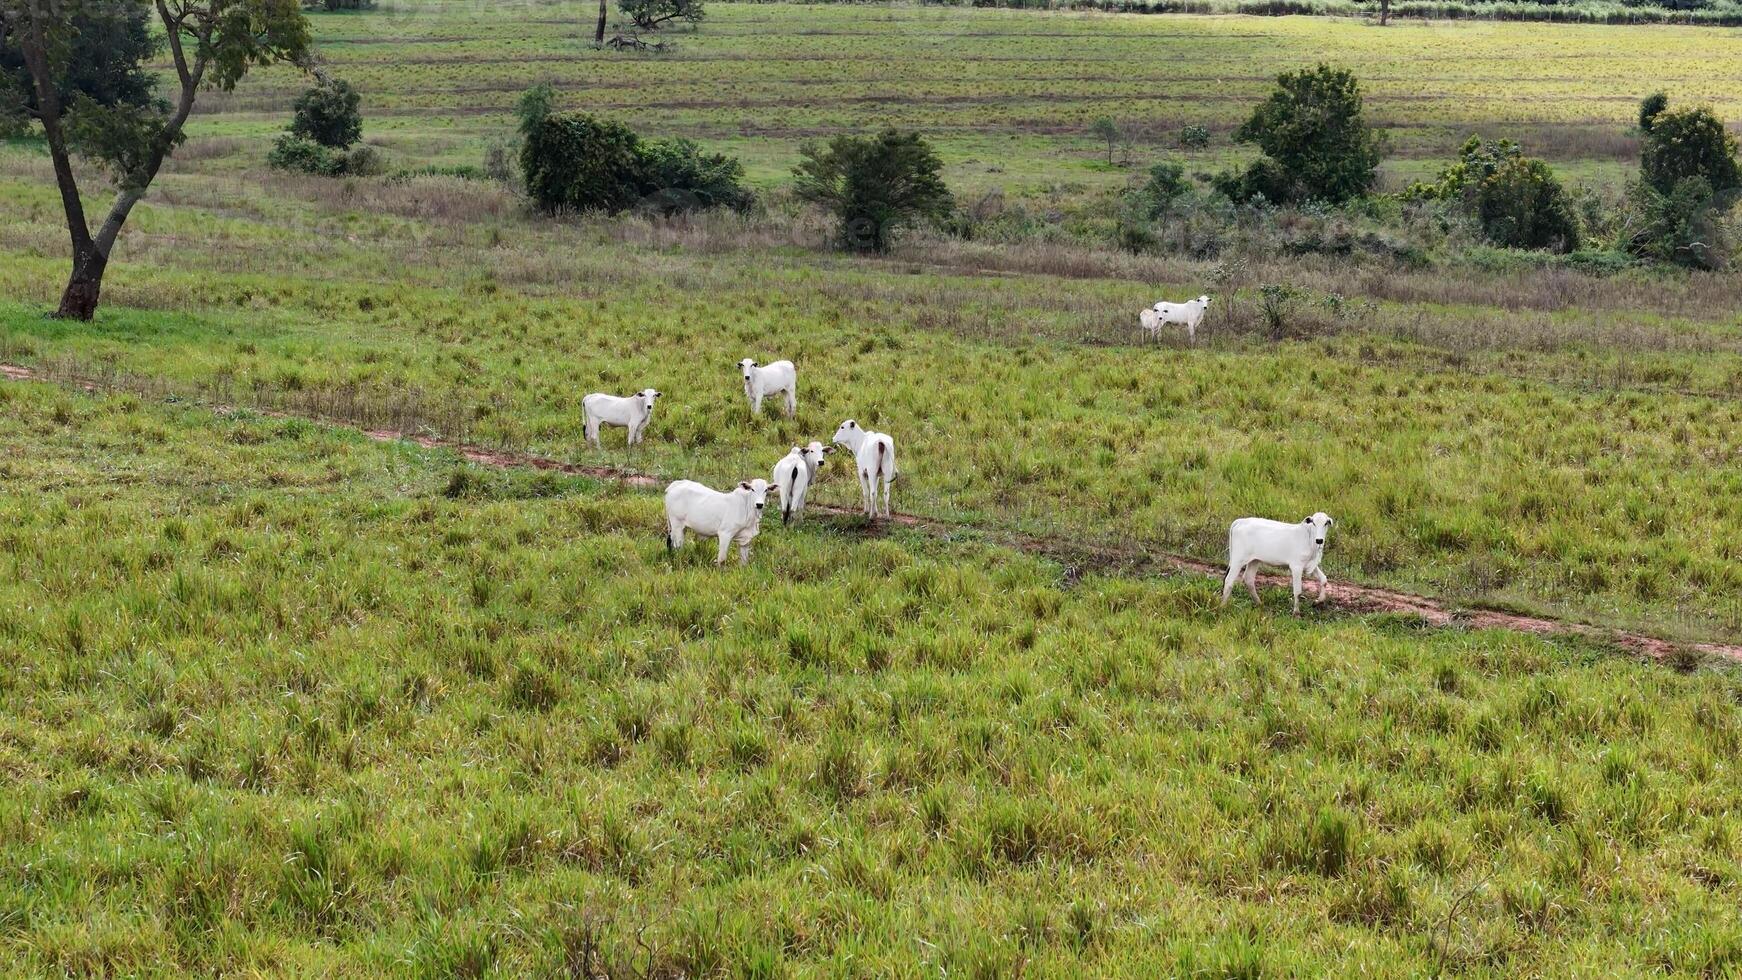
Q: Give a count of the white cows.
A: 8